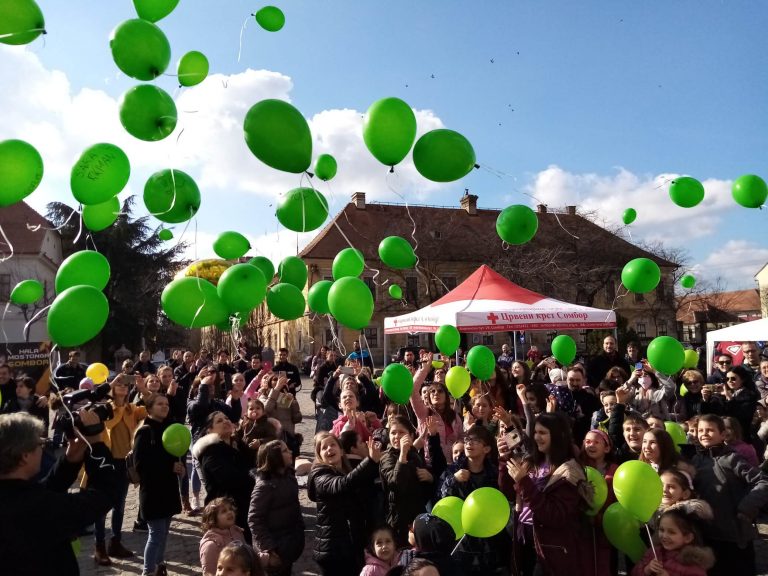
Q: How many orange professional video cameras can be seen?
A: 0